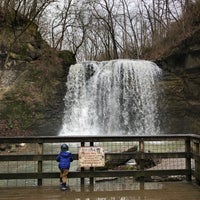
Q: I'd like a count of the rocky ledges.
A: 2